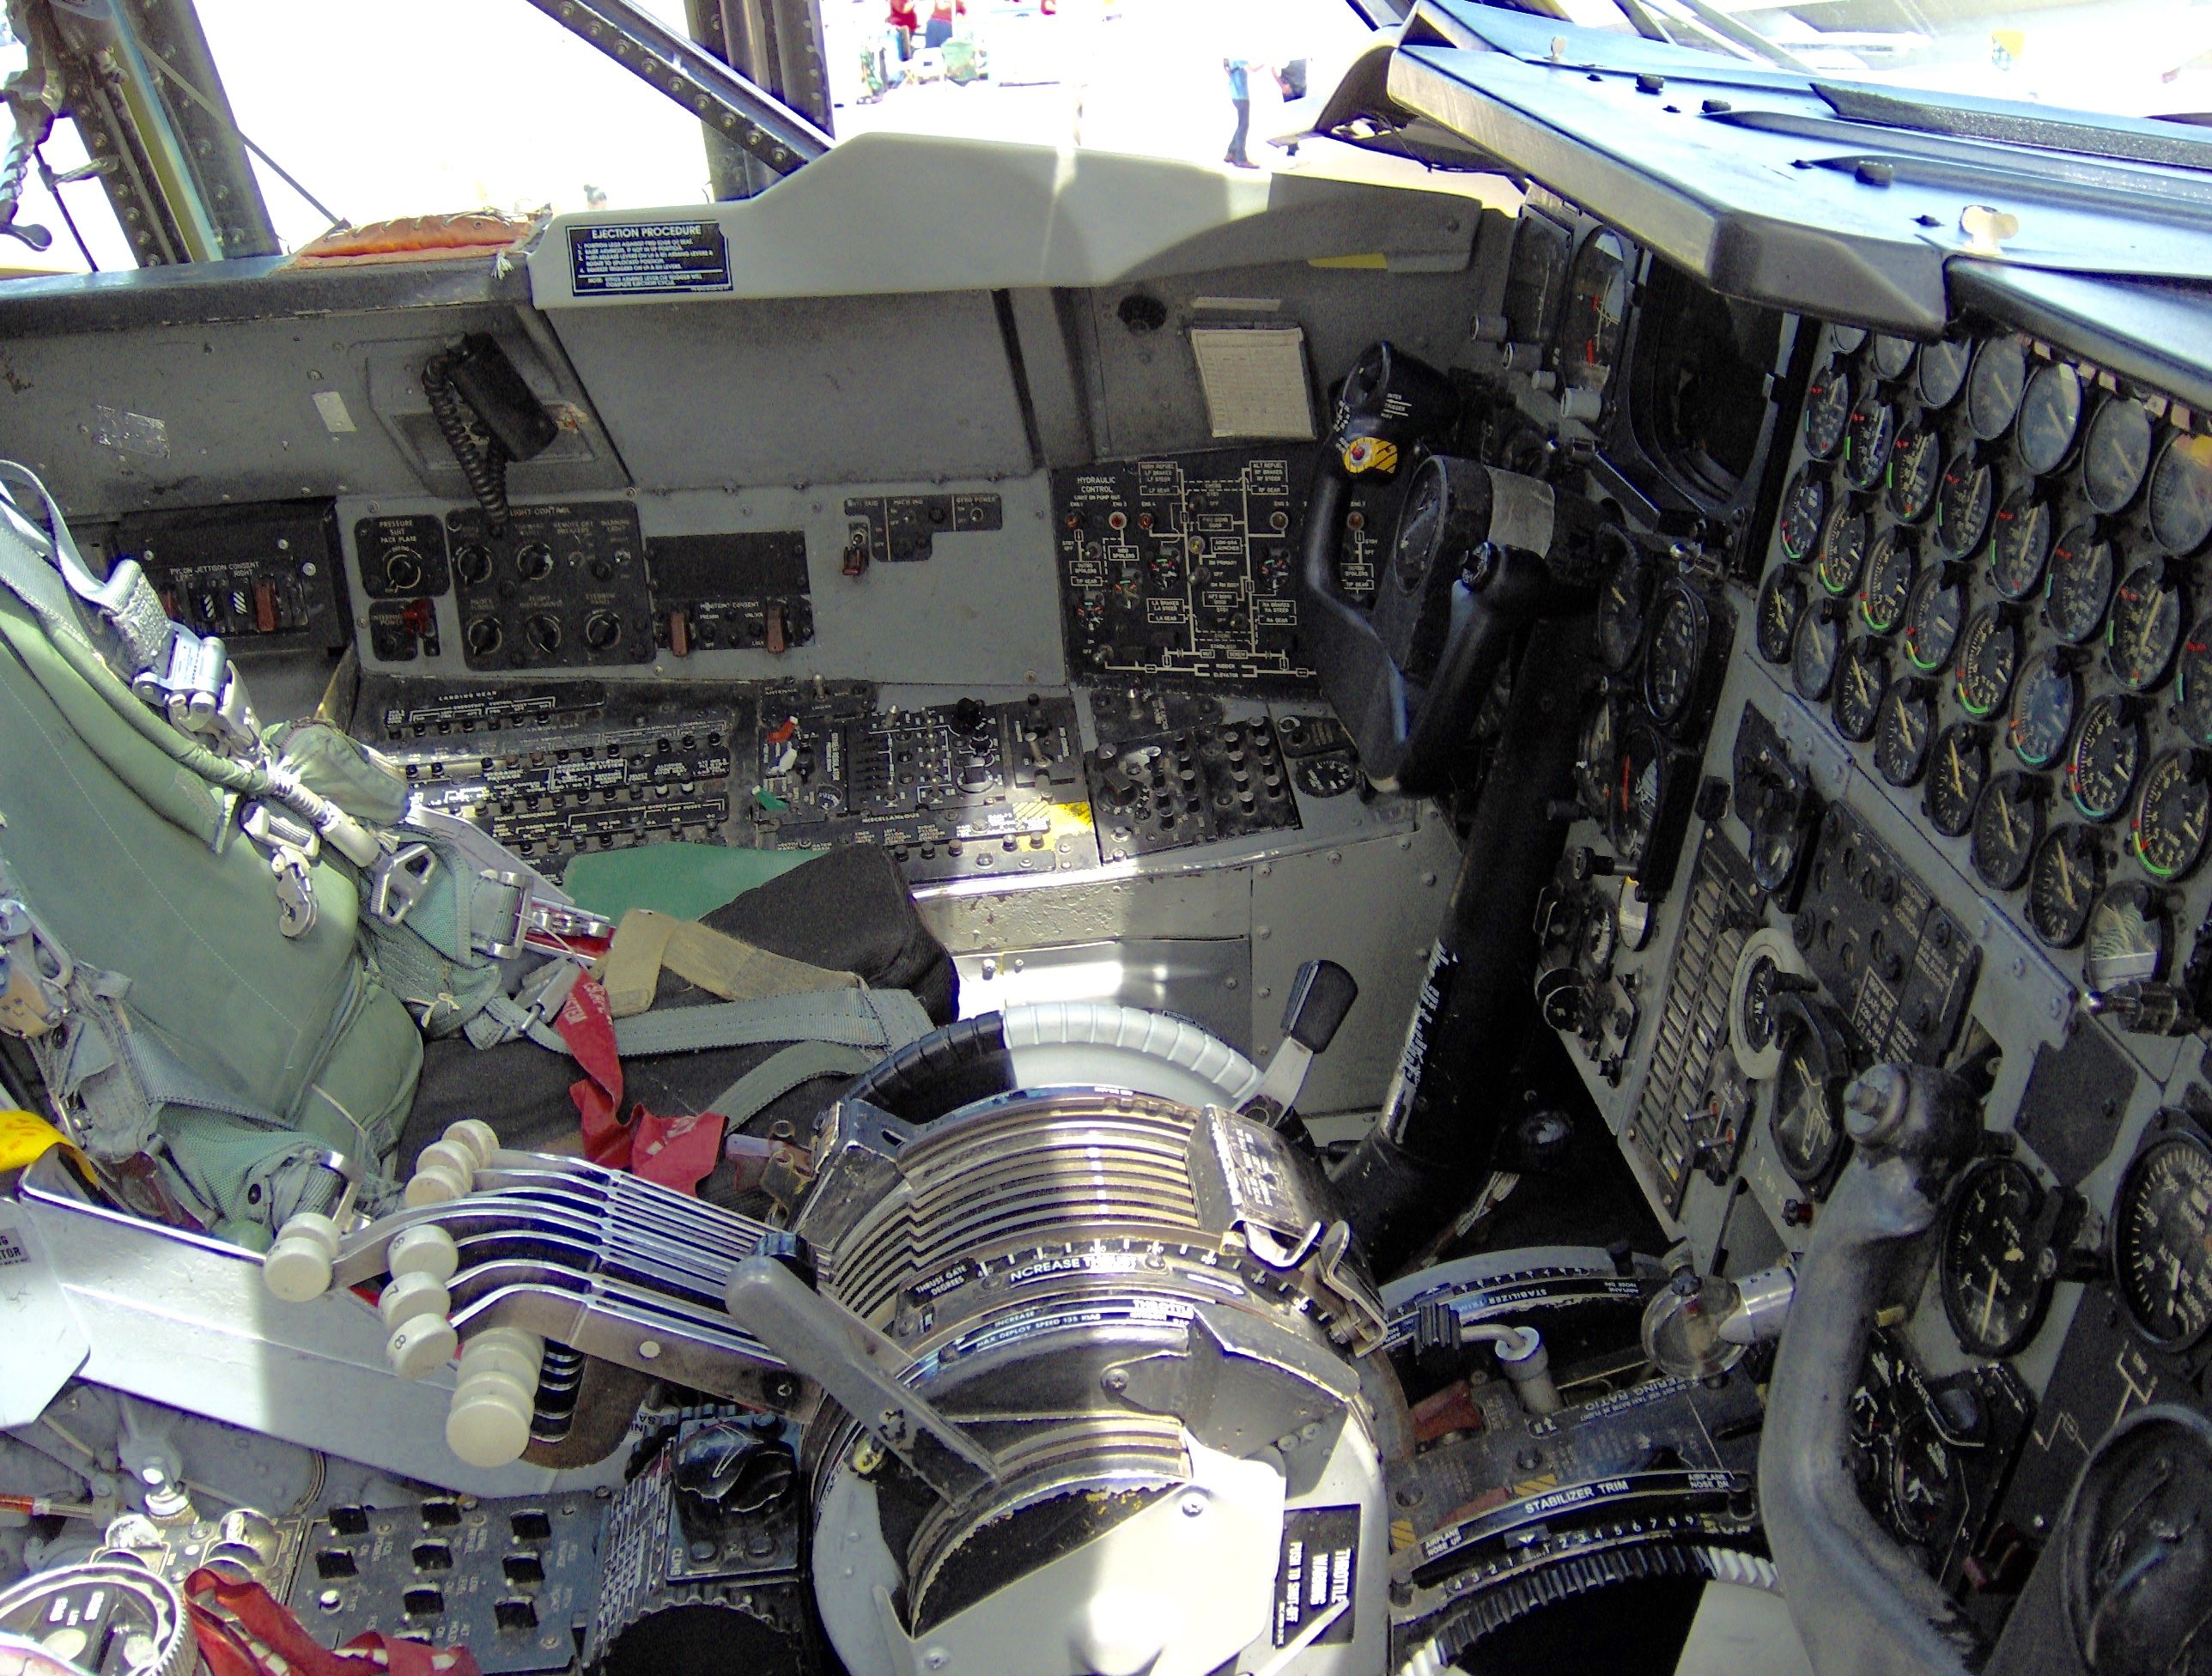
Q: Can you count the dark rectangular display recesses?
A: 1